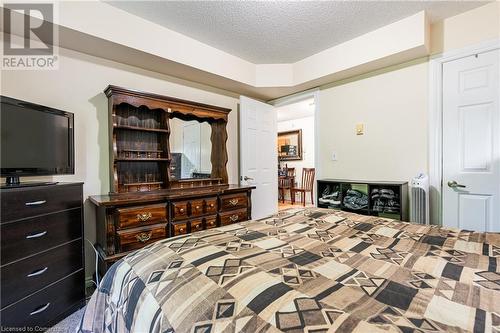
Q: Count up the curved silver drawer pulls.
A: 4